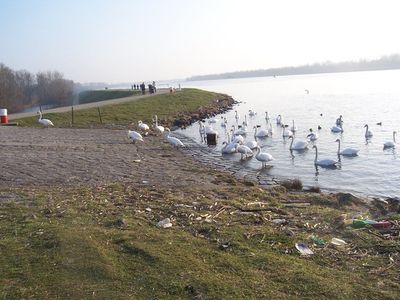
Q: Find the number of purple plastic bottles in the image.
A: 1